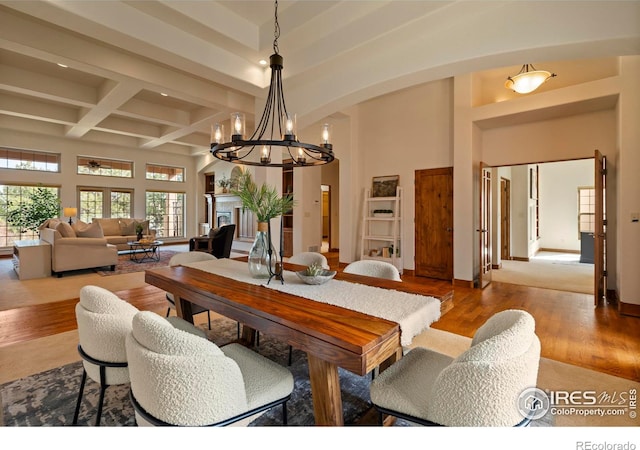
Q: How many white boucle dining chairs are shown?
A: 6